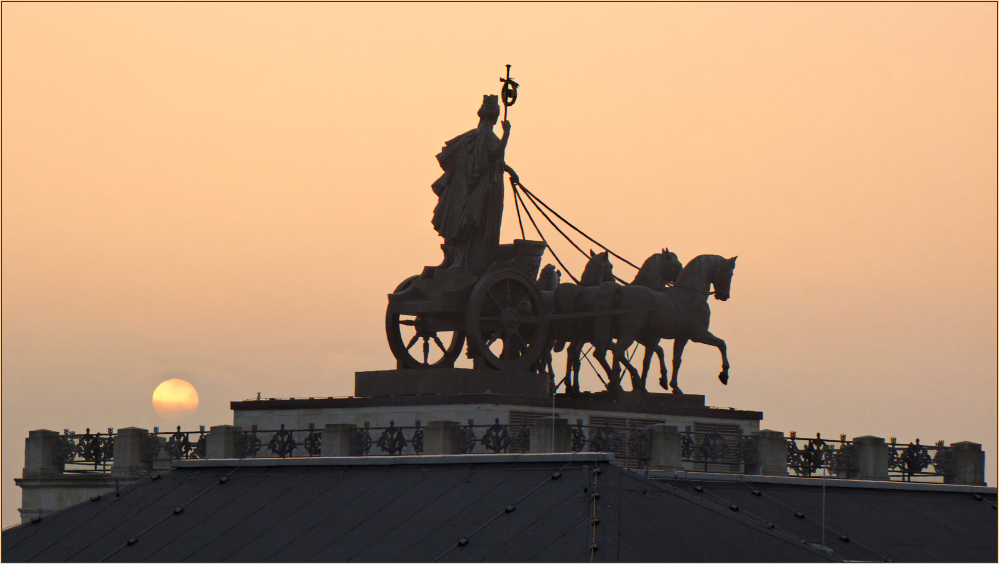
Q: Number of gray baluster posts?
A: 10